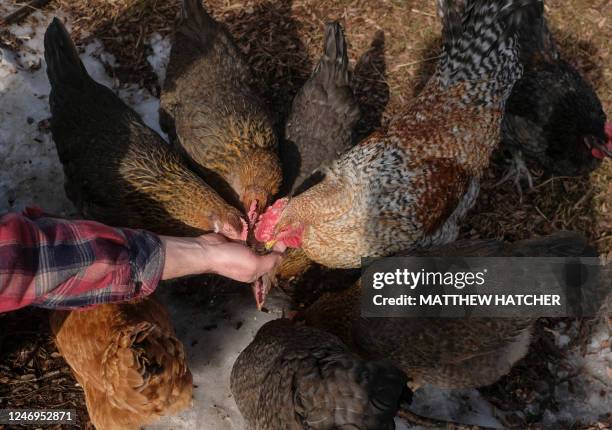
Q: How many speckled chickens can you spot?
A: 1